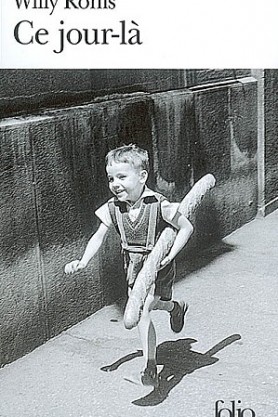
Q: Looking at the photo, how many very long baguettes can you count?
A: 1